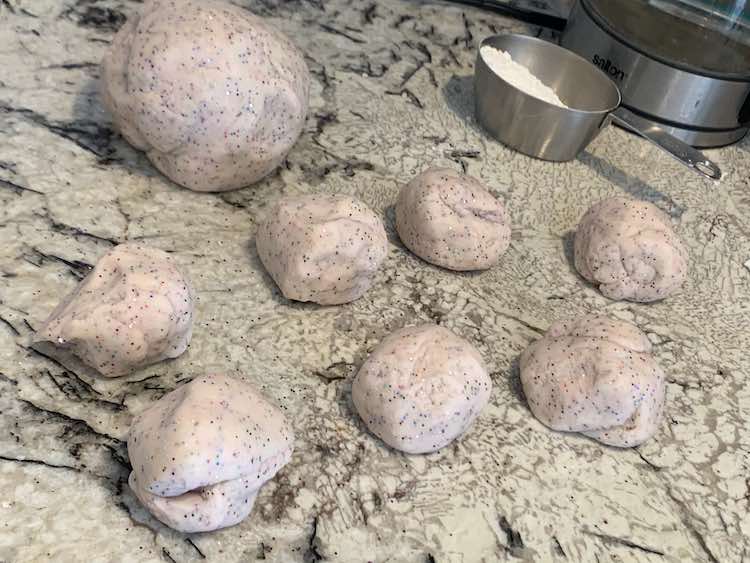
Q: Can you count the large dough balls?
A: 1